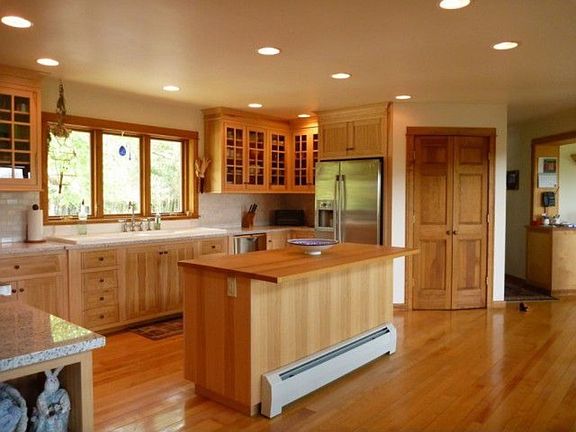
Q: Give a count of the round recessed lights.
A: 10